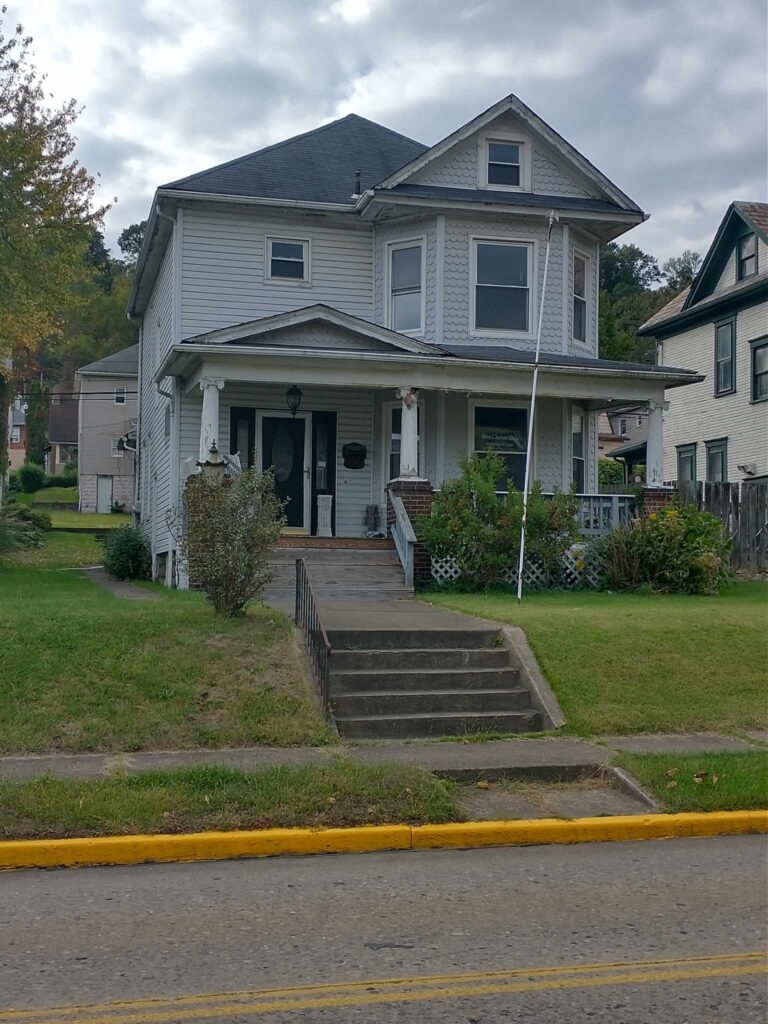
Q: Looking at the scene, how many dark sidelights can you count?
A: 2